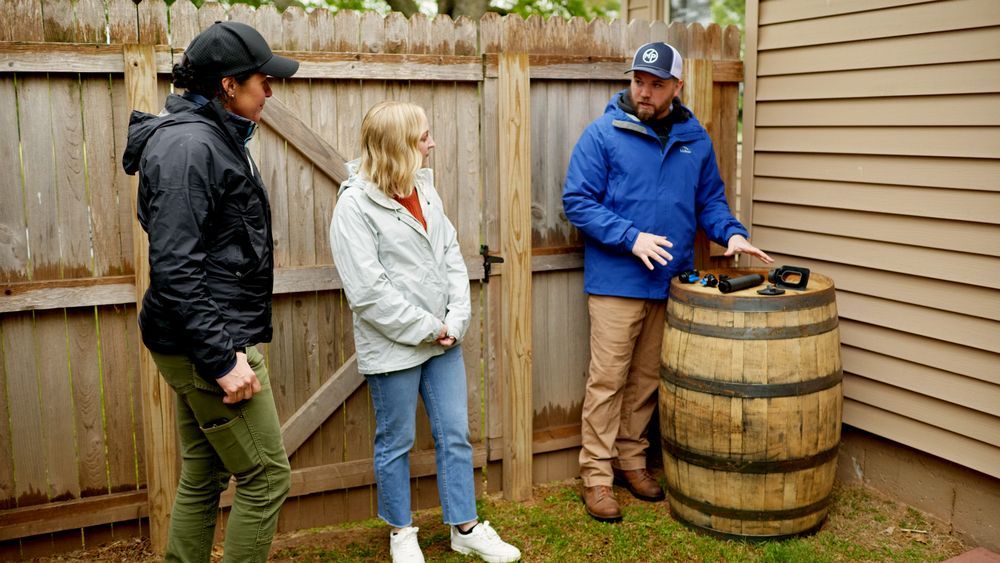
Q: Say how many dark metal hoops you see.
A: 6